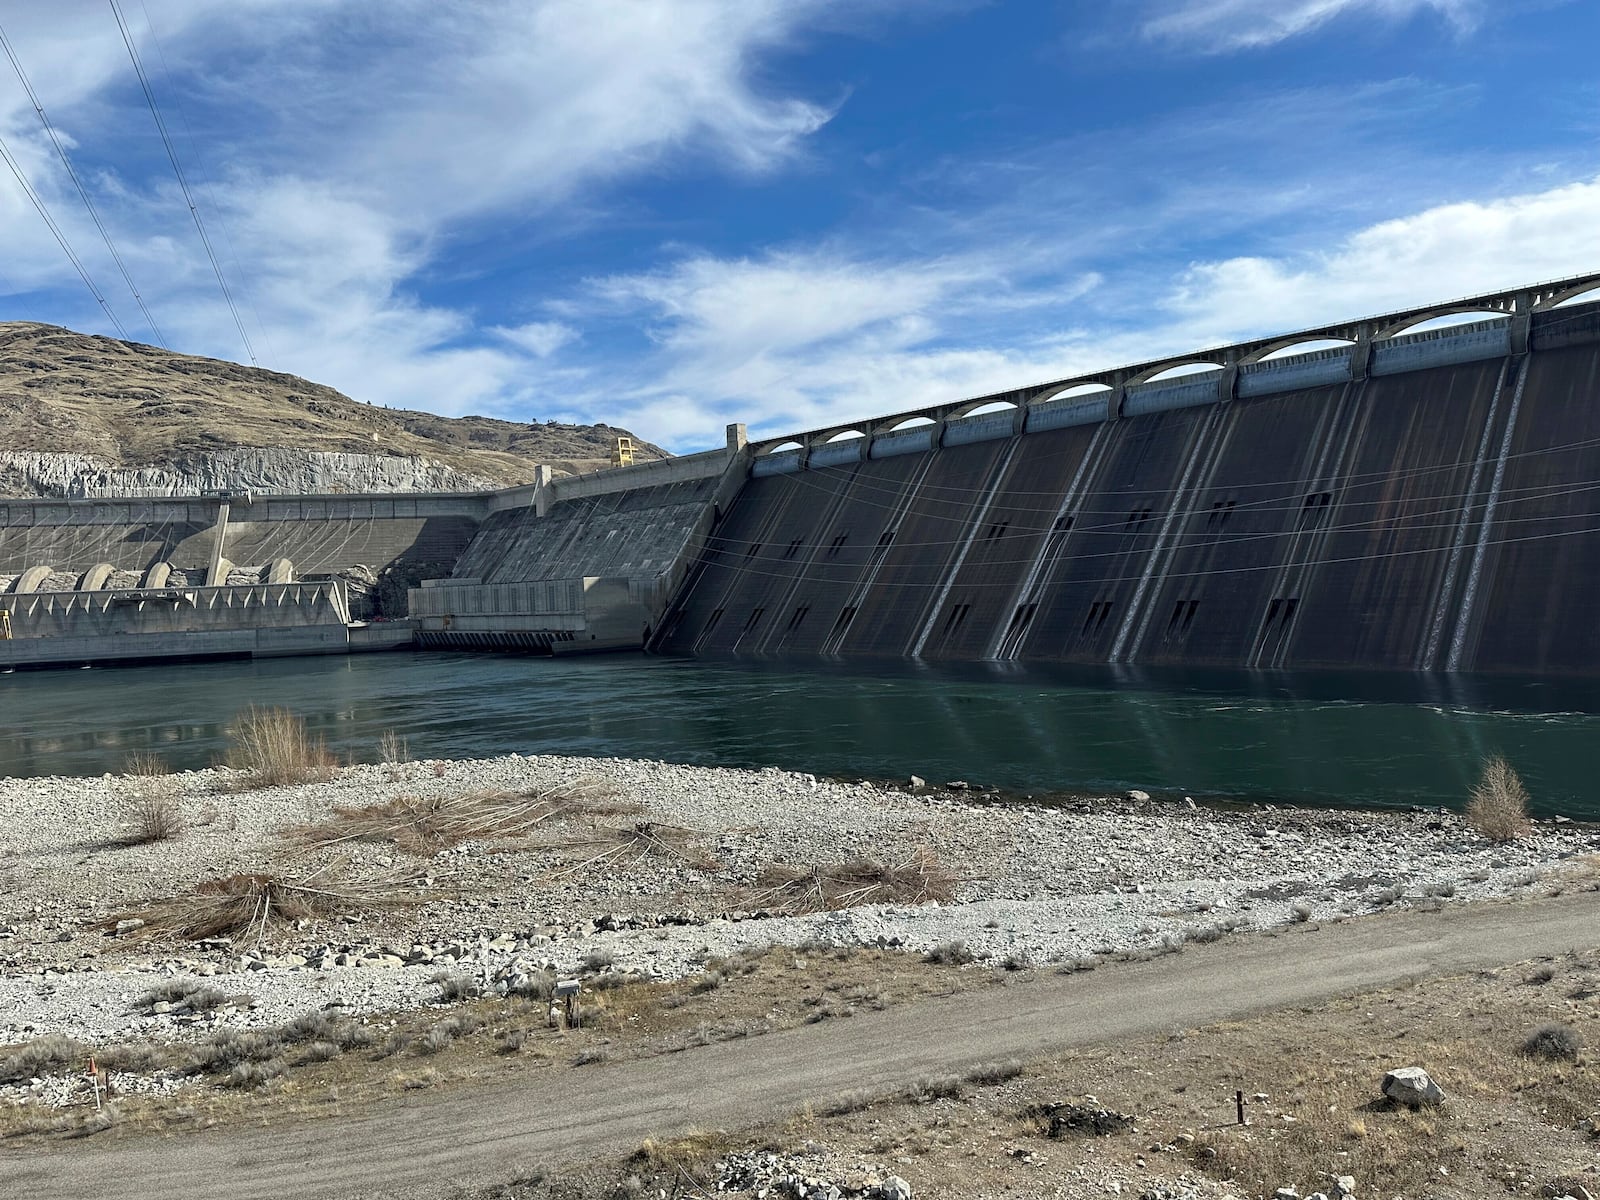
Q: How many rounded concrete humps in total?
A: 5